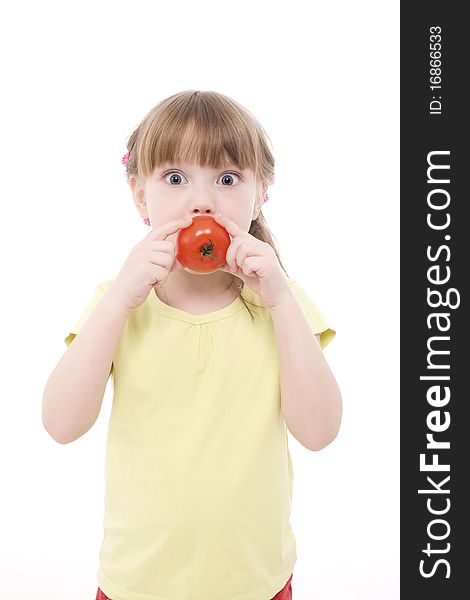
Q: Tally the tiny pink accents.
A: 3